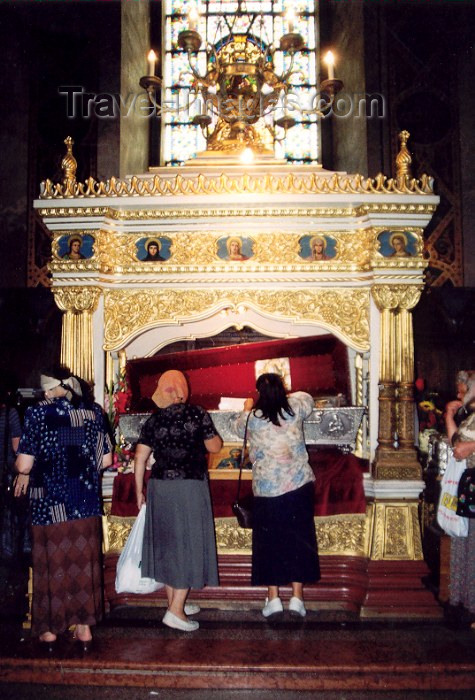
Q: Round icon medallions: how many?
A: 5